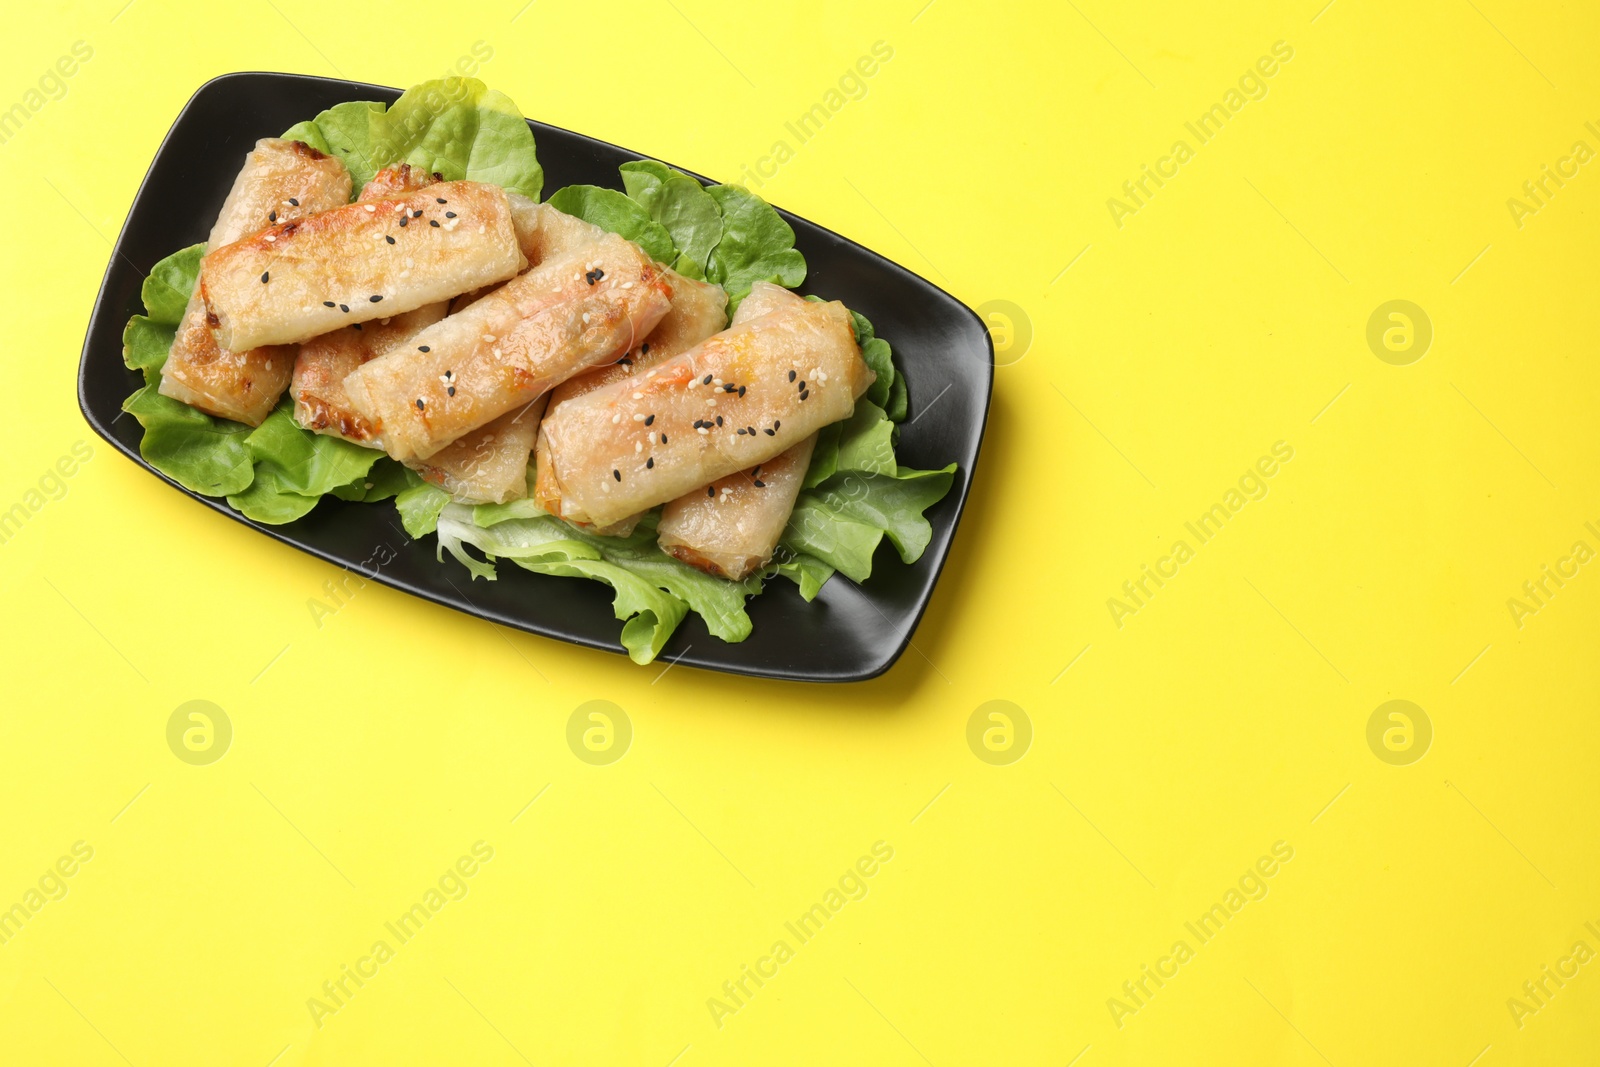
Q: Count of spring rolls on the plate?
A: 8